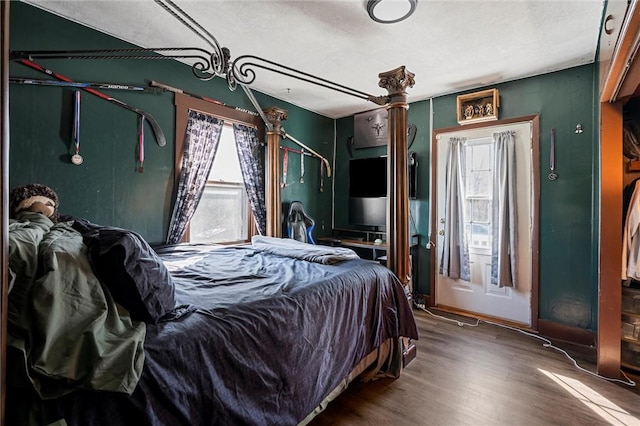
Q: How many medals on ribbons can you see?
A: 6